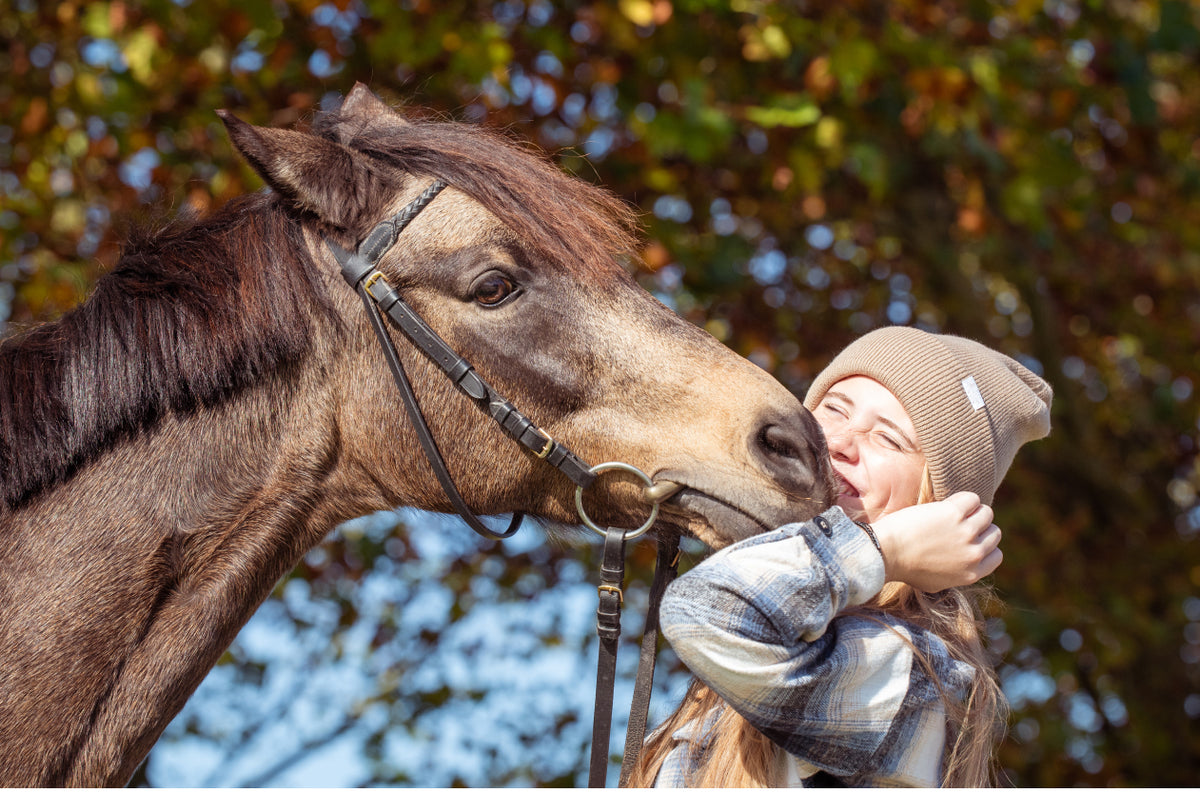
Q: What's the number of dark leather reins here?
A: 2